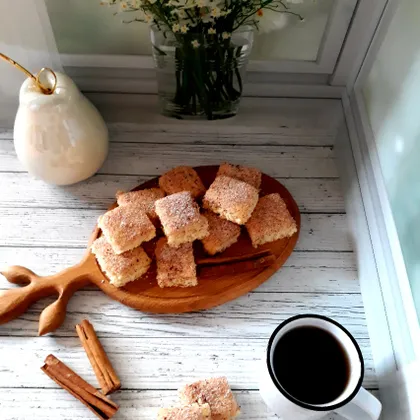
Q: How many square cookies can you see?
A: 12